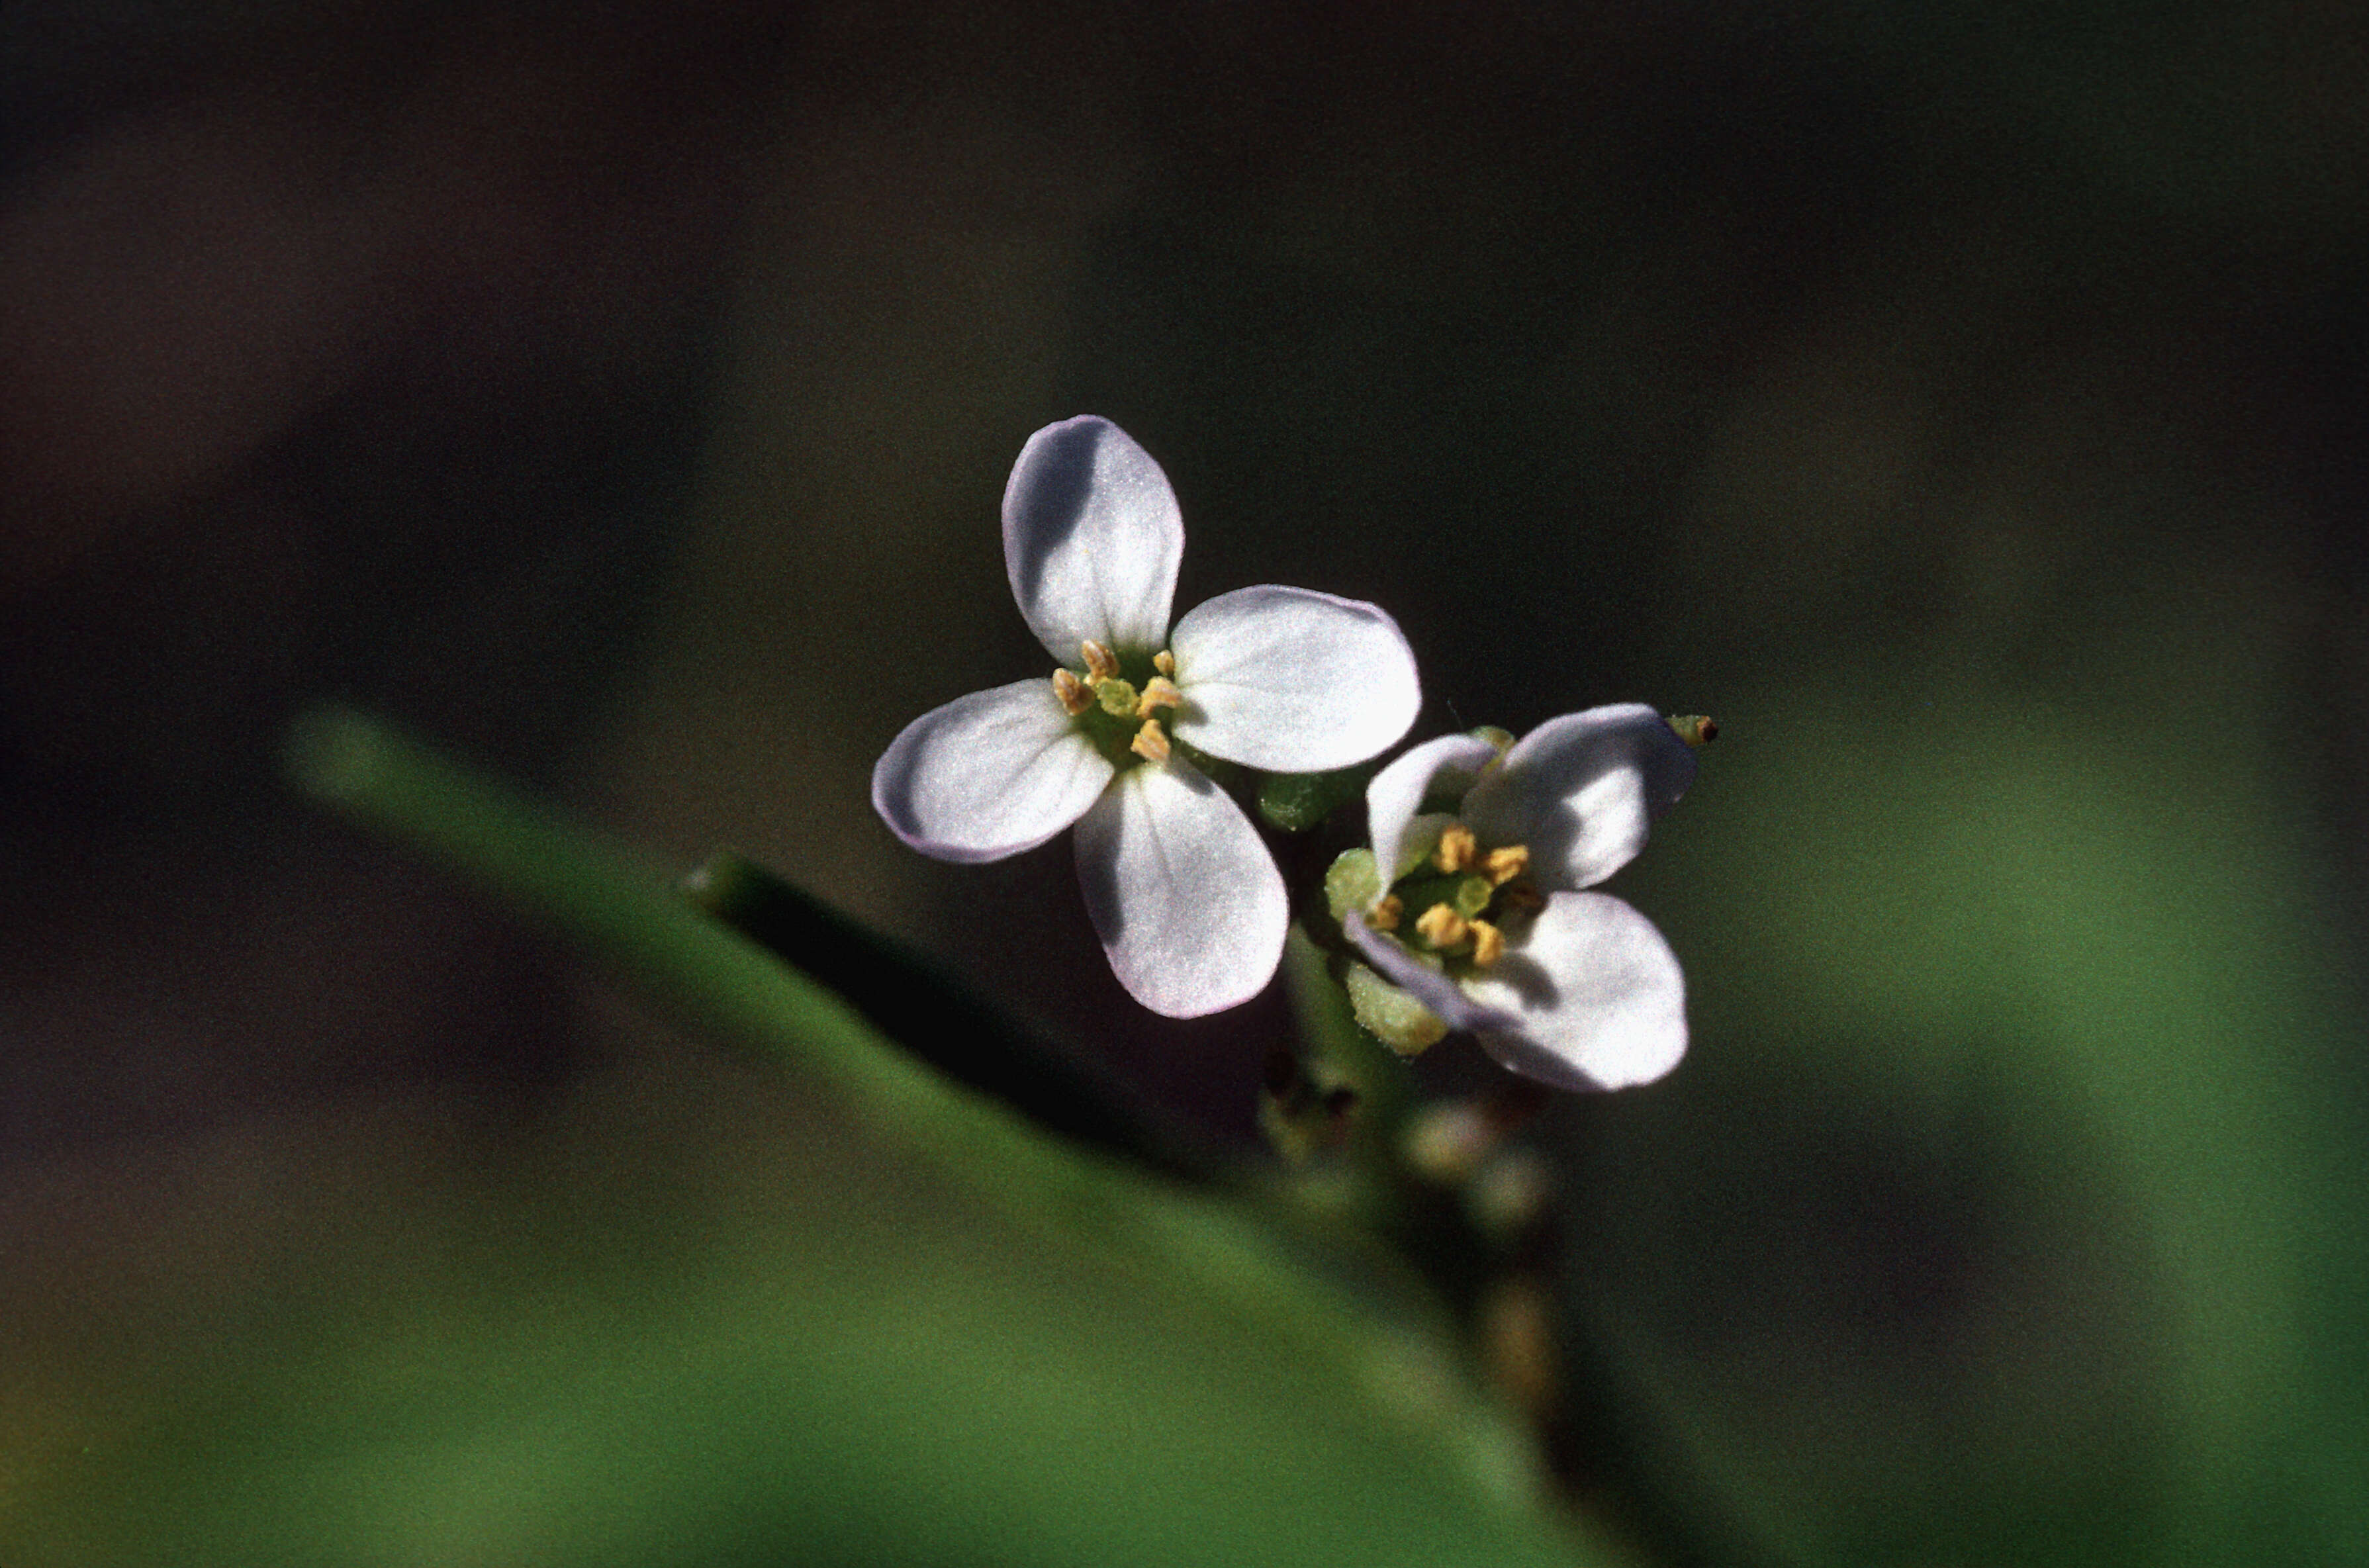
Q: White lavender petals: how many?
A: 8